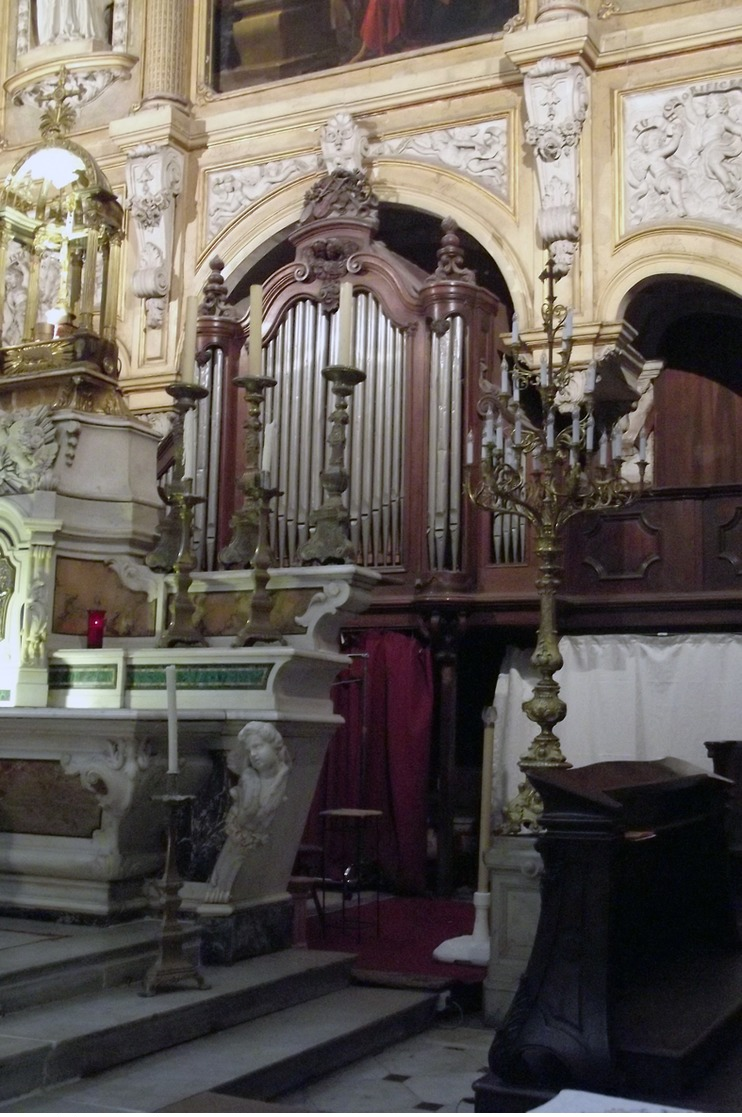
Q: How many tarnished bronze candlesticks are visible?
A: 6